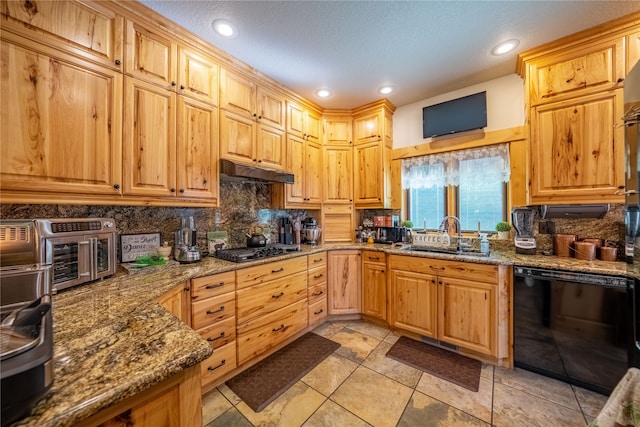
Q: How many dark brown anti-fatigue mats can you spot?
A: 2